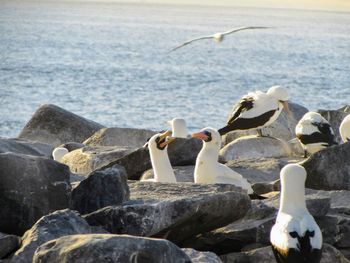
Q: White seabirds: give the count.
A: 9